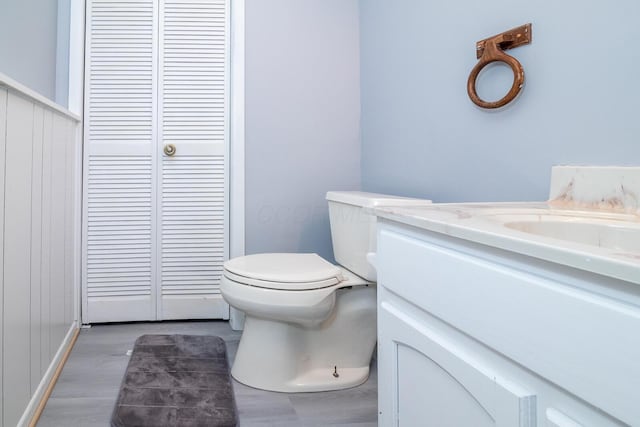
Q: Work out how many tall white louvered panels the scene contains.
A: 2